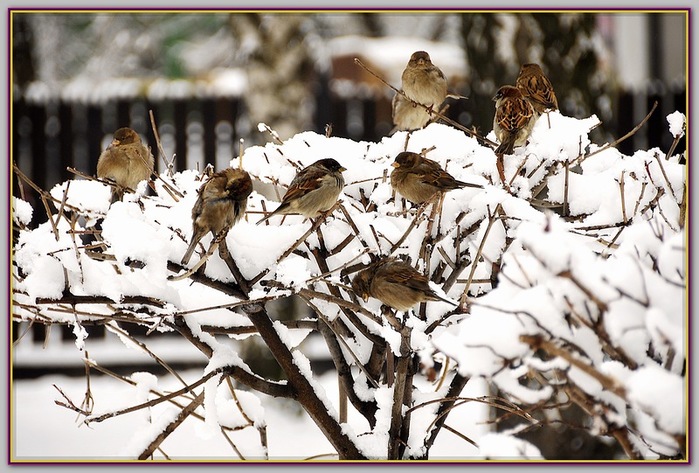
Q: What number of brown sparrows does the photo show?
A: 9